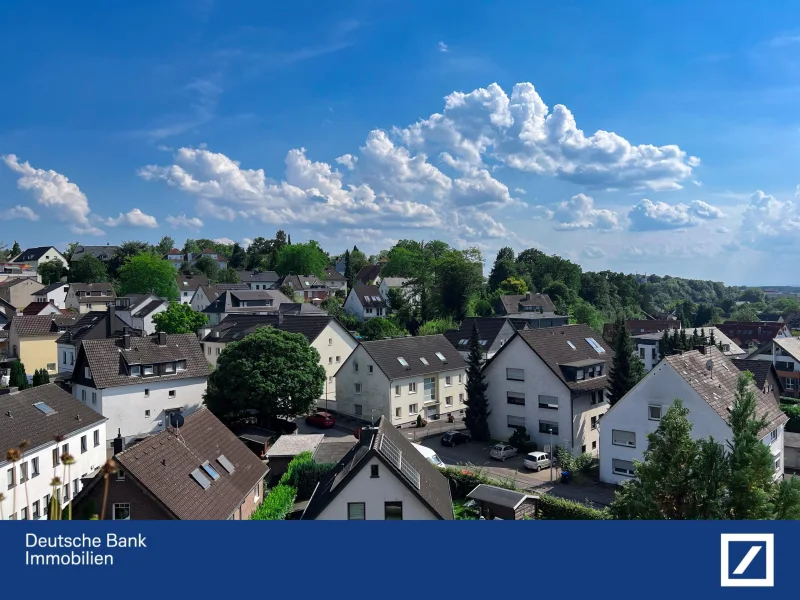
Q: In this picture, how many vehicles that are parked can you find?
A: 5